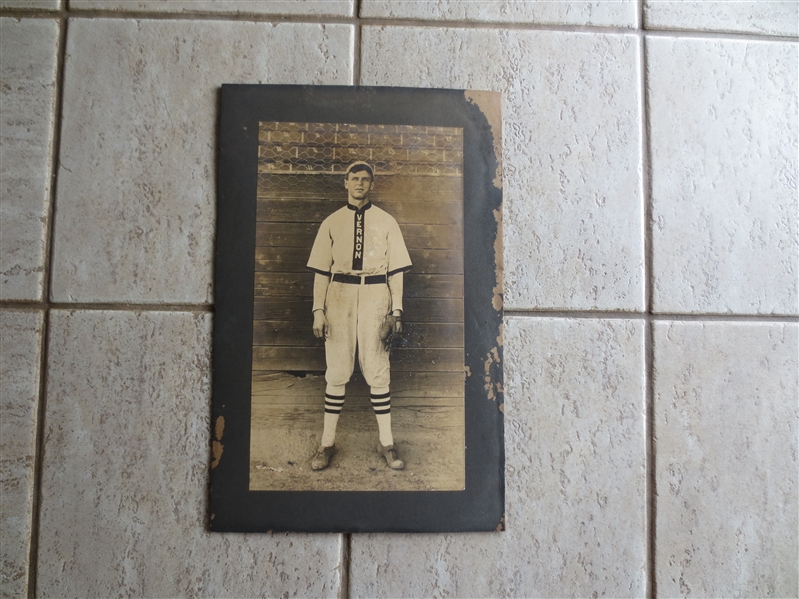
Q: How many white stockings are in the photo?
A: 2